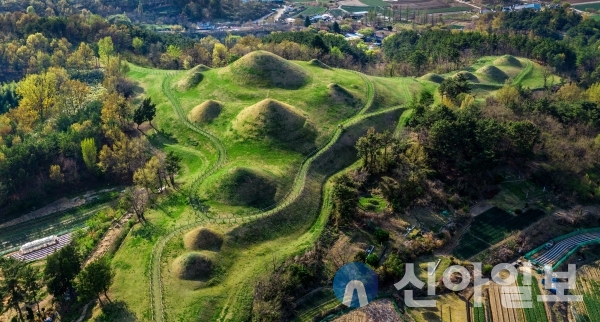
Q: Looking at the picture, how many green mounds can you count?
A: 14